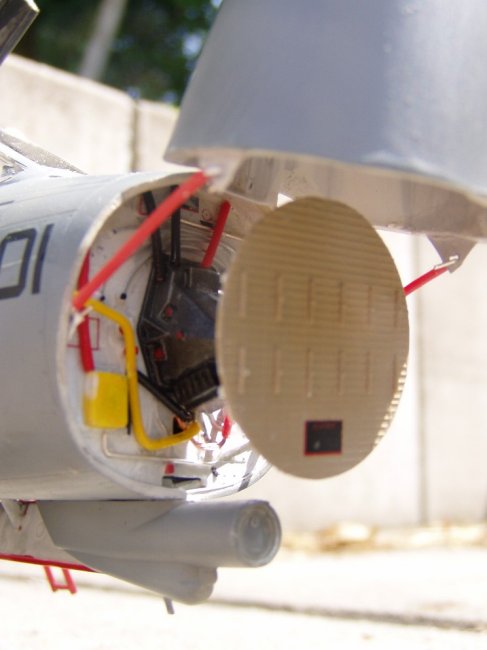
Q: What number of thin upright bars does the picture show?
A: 12